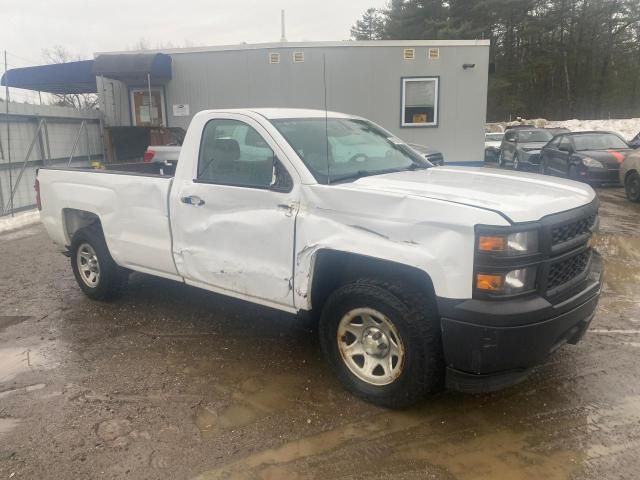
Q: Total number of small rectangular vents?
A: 4